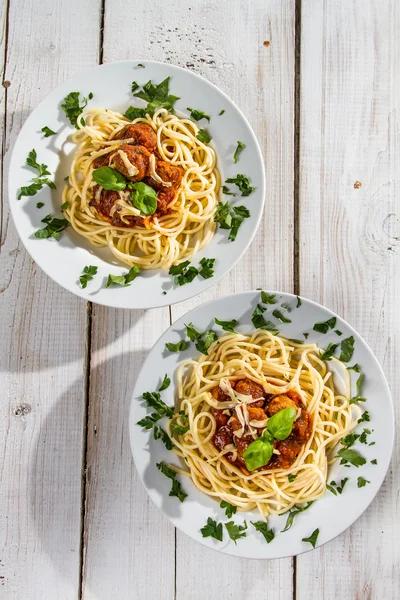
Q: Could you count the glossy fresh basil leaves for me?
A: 4